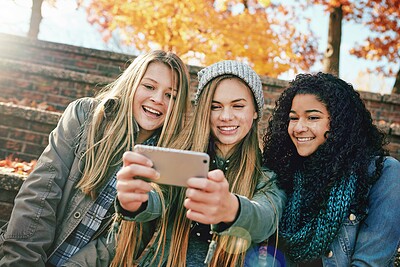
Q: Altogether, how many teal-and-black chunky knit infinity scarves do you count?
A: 1